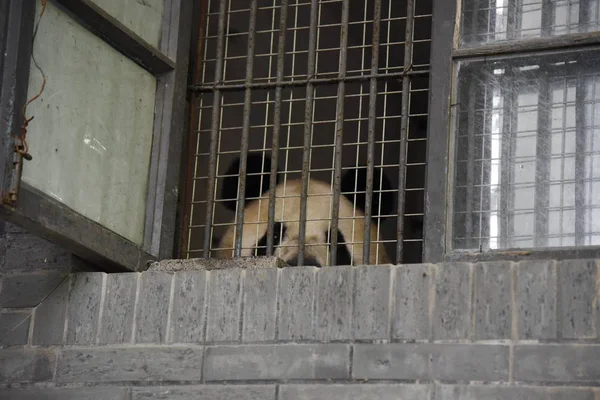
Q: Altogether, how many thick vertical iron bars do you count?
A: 7